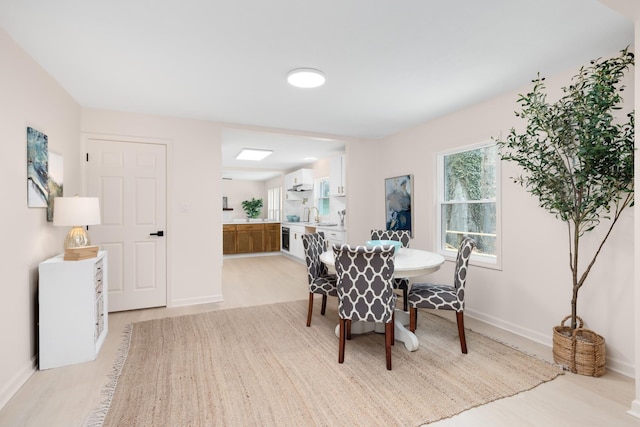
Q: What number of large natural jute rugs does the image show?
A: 1